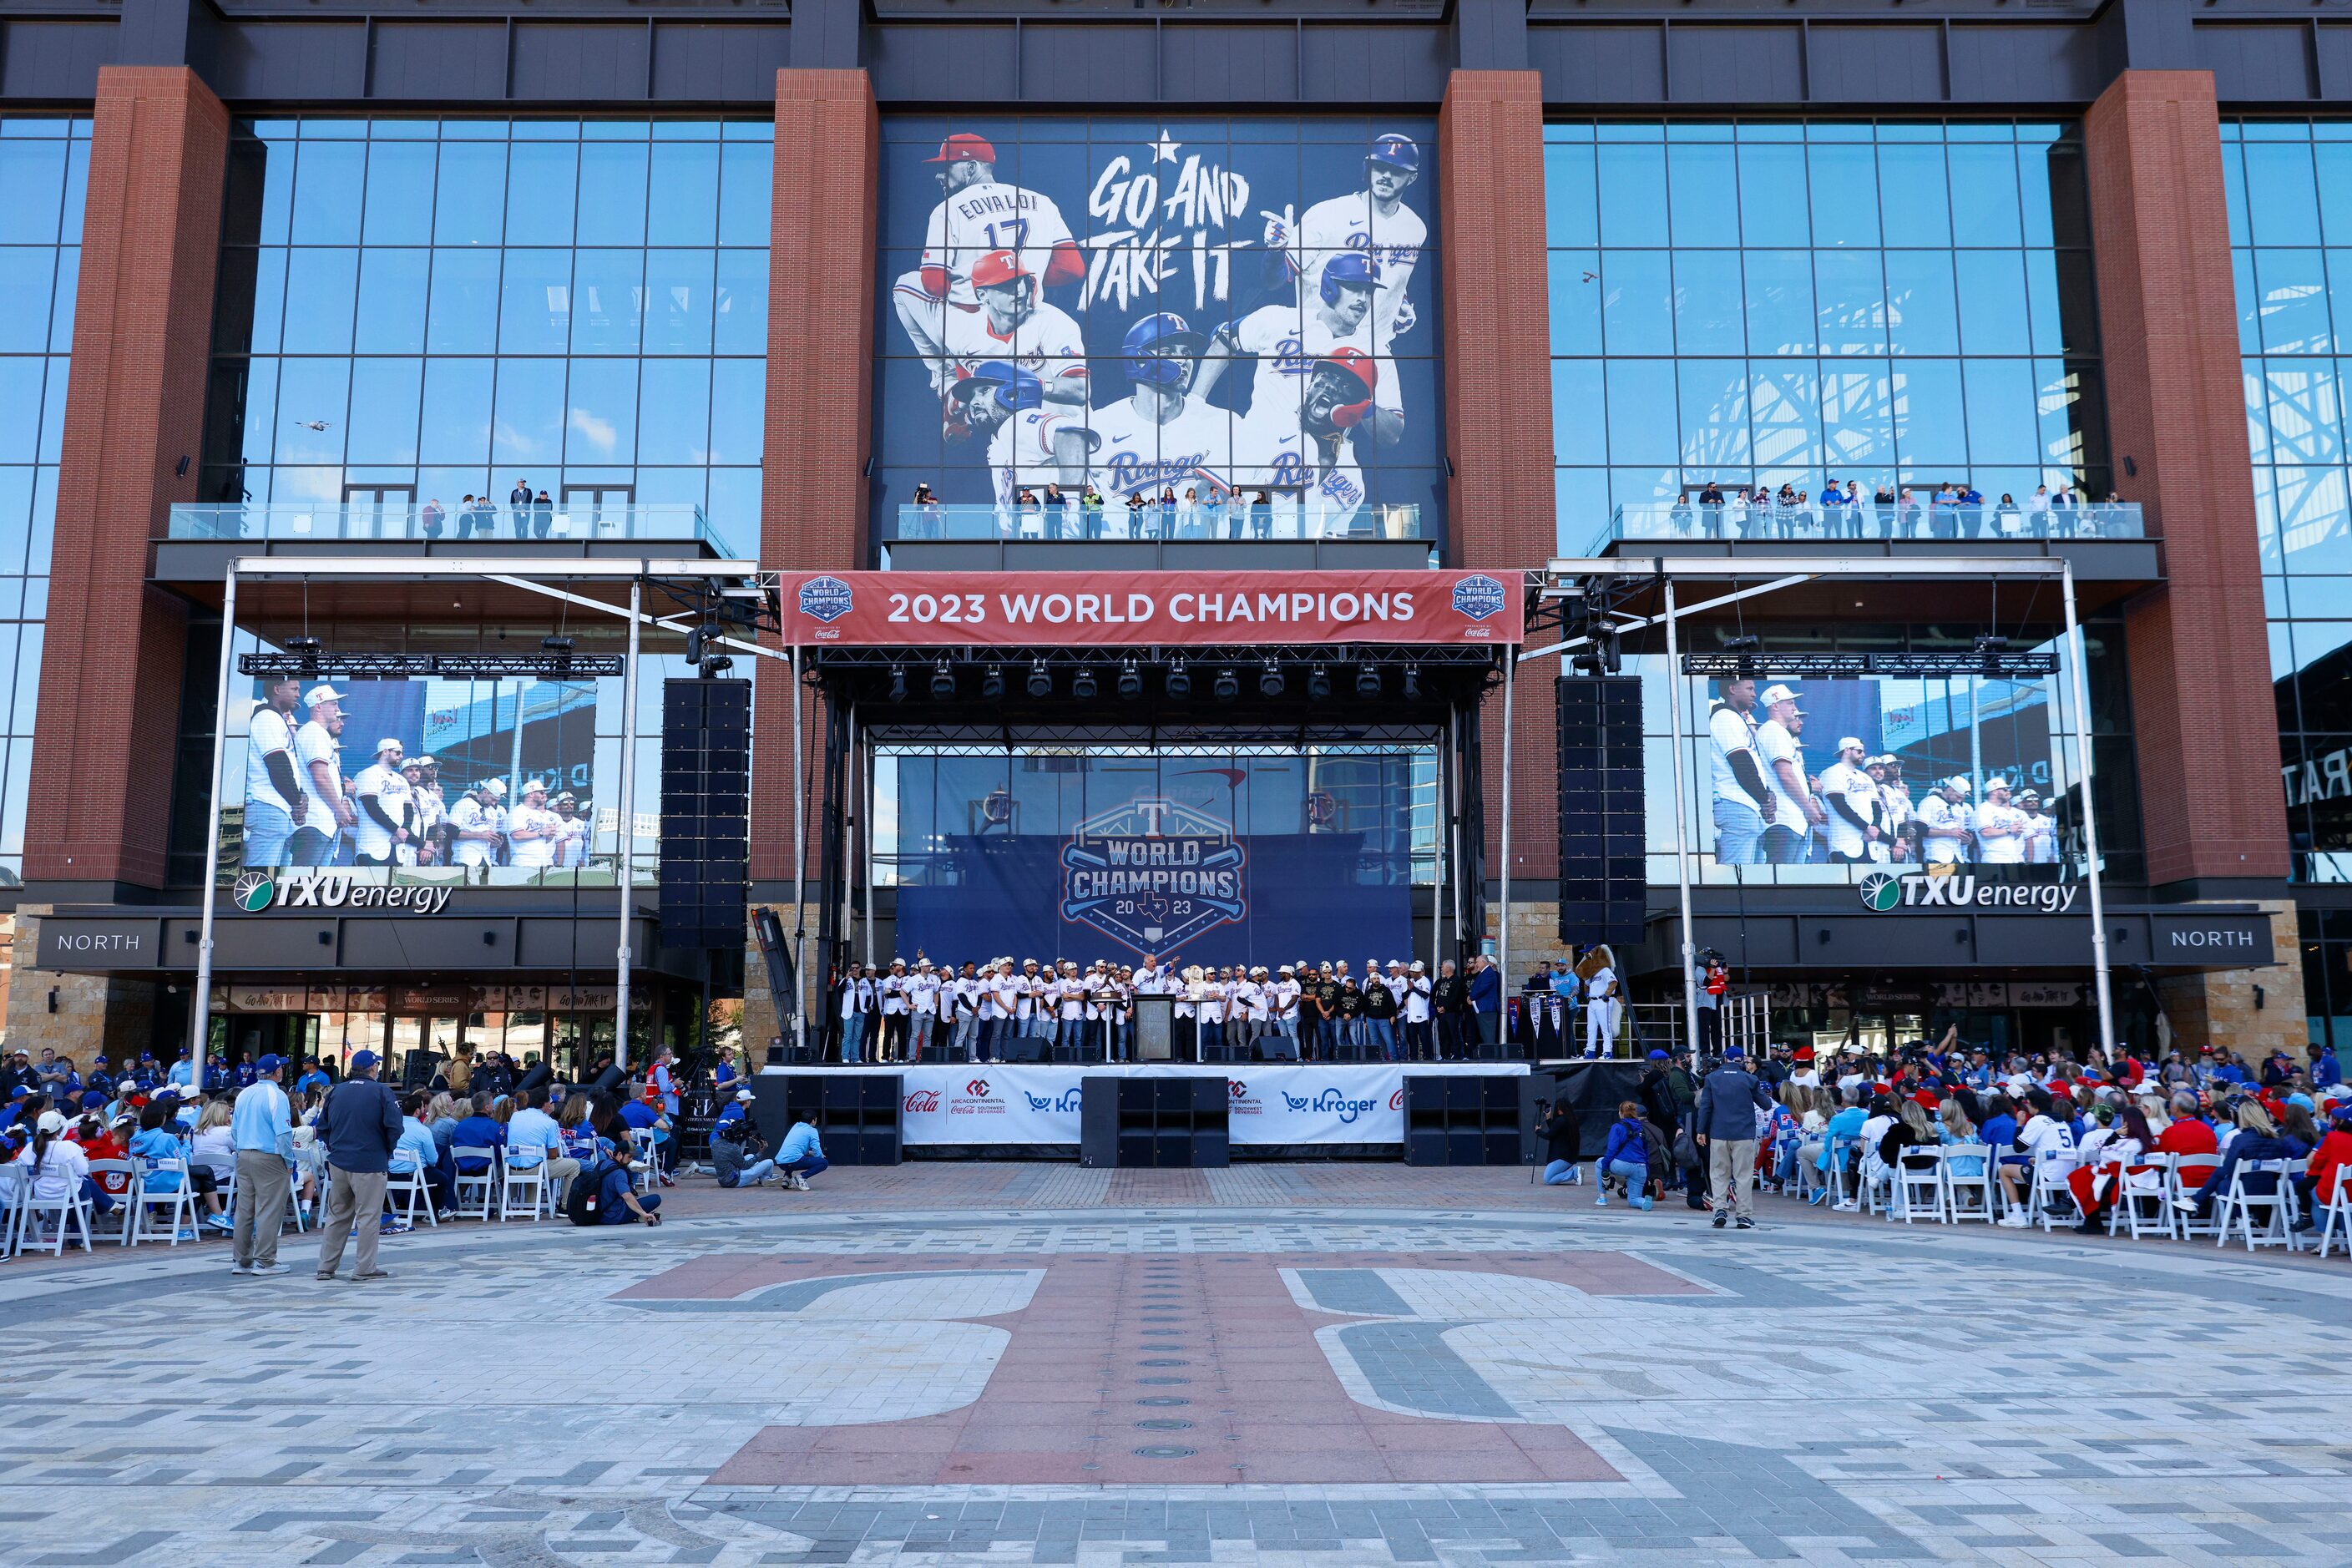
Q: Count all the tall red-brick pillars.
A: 4